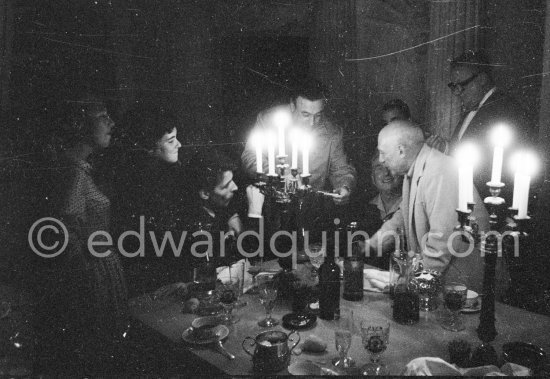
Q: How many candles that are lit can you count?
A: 10